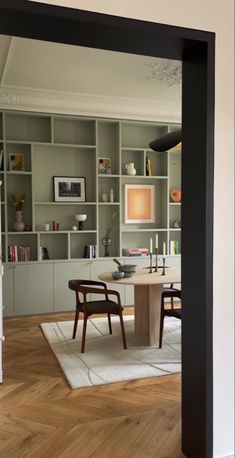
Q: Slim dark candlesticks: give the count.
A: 3